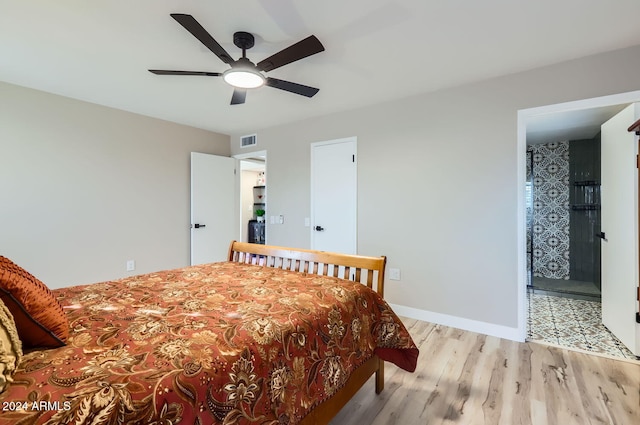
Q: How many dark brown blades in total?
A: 5